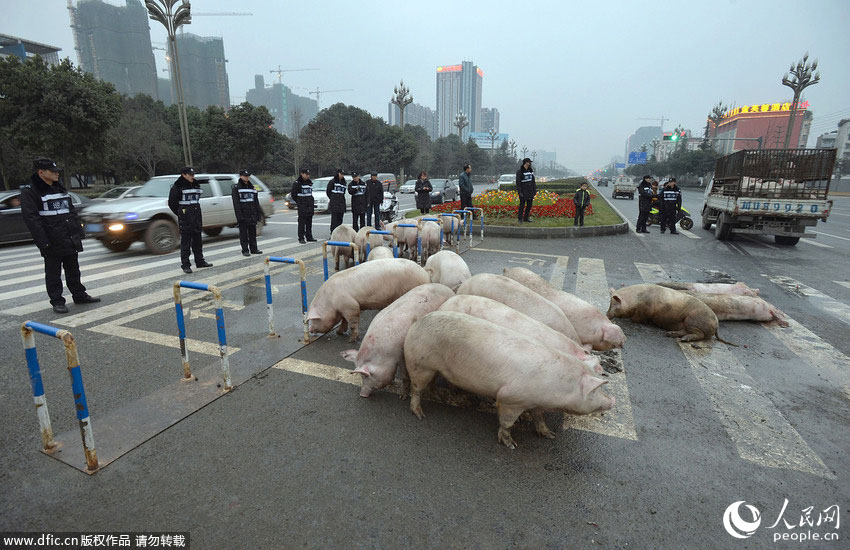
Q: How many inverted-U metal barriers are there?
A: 10